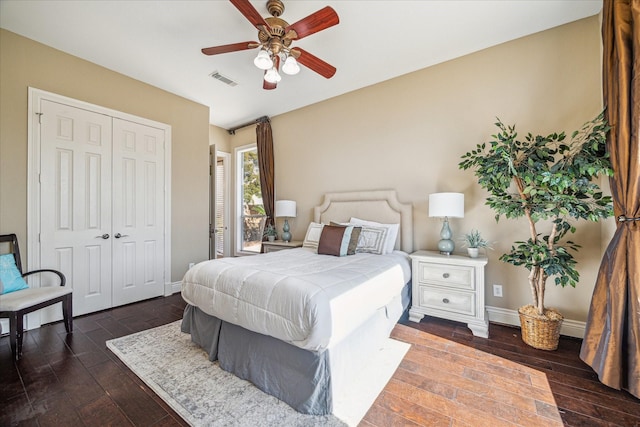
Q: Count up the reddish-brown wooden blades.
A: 5